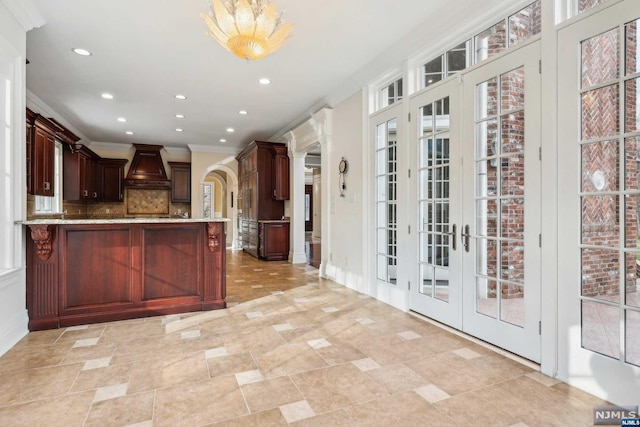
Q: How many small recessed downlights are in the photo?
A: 11